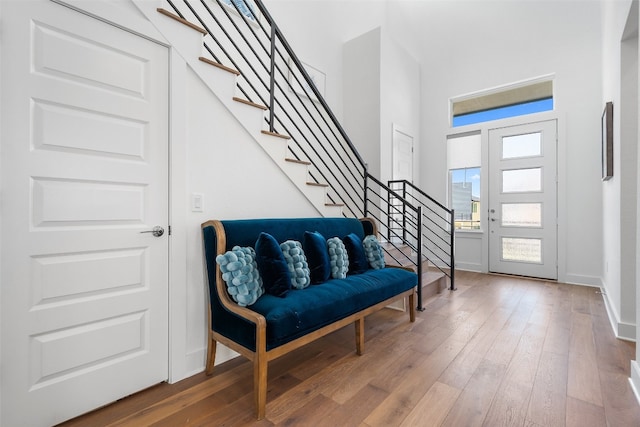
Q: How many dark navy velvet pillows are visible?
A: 3